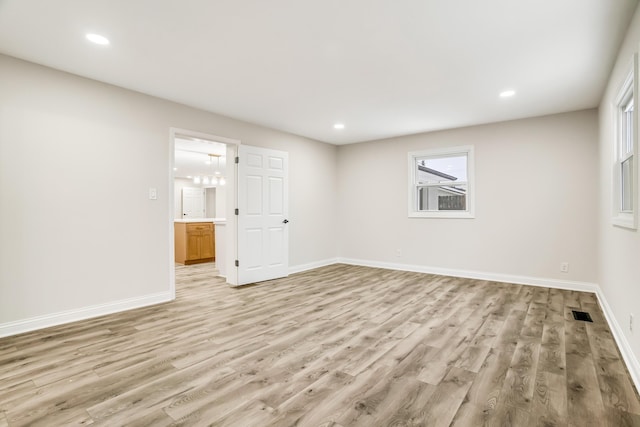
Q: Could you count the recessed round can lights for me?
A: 3